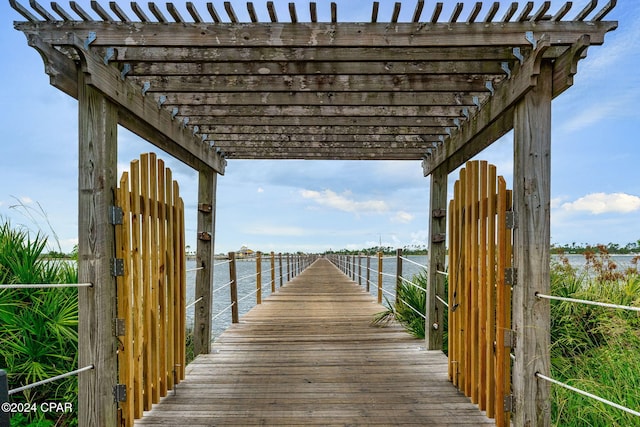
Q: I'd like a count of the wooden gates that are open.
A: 2